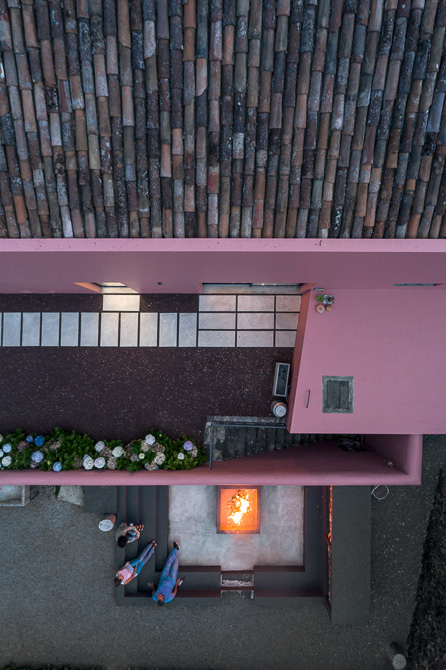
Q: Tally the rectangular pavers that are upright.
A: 10